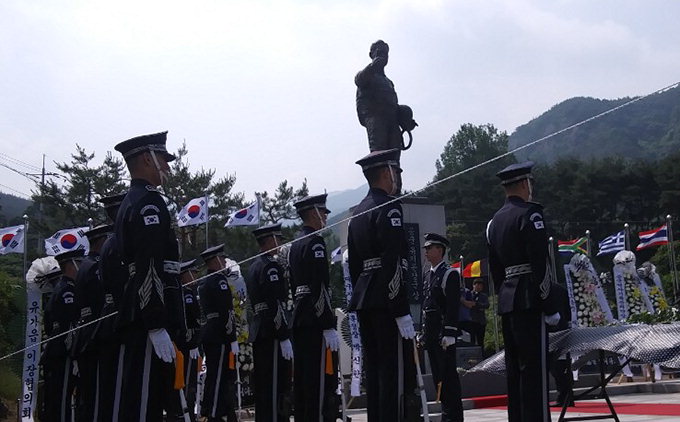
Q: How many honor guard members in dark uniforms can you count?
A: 11